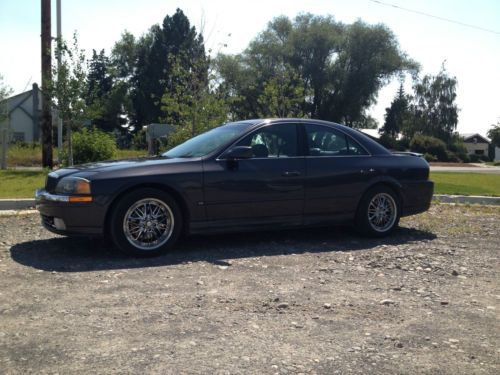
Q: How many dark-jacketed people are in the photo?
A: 0